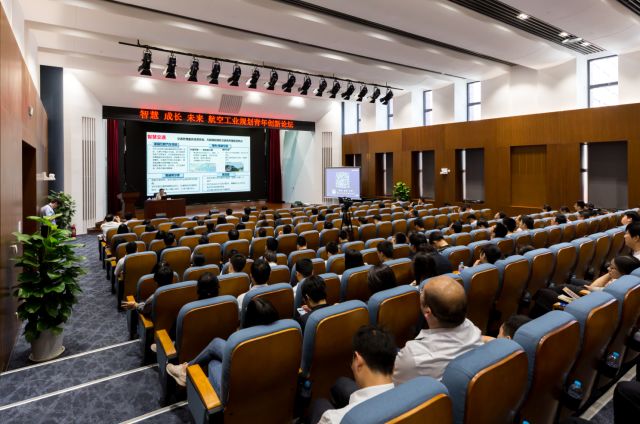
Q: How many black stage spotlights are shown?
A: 15